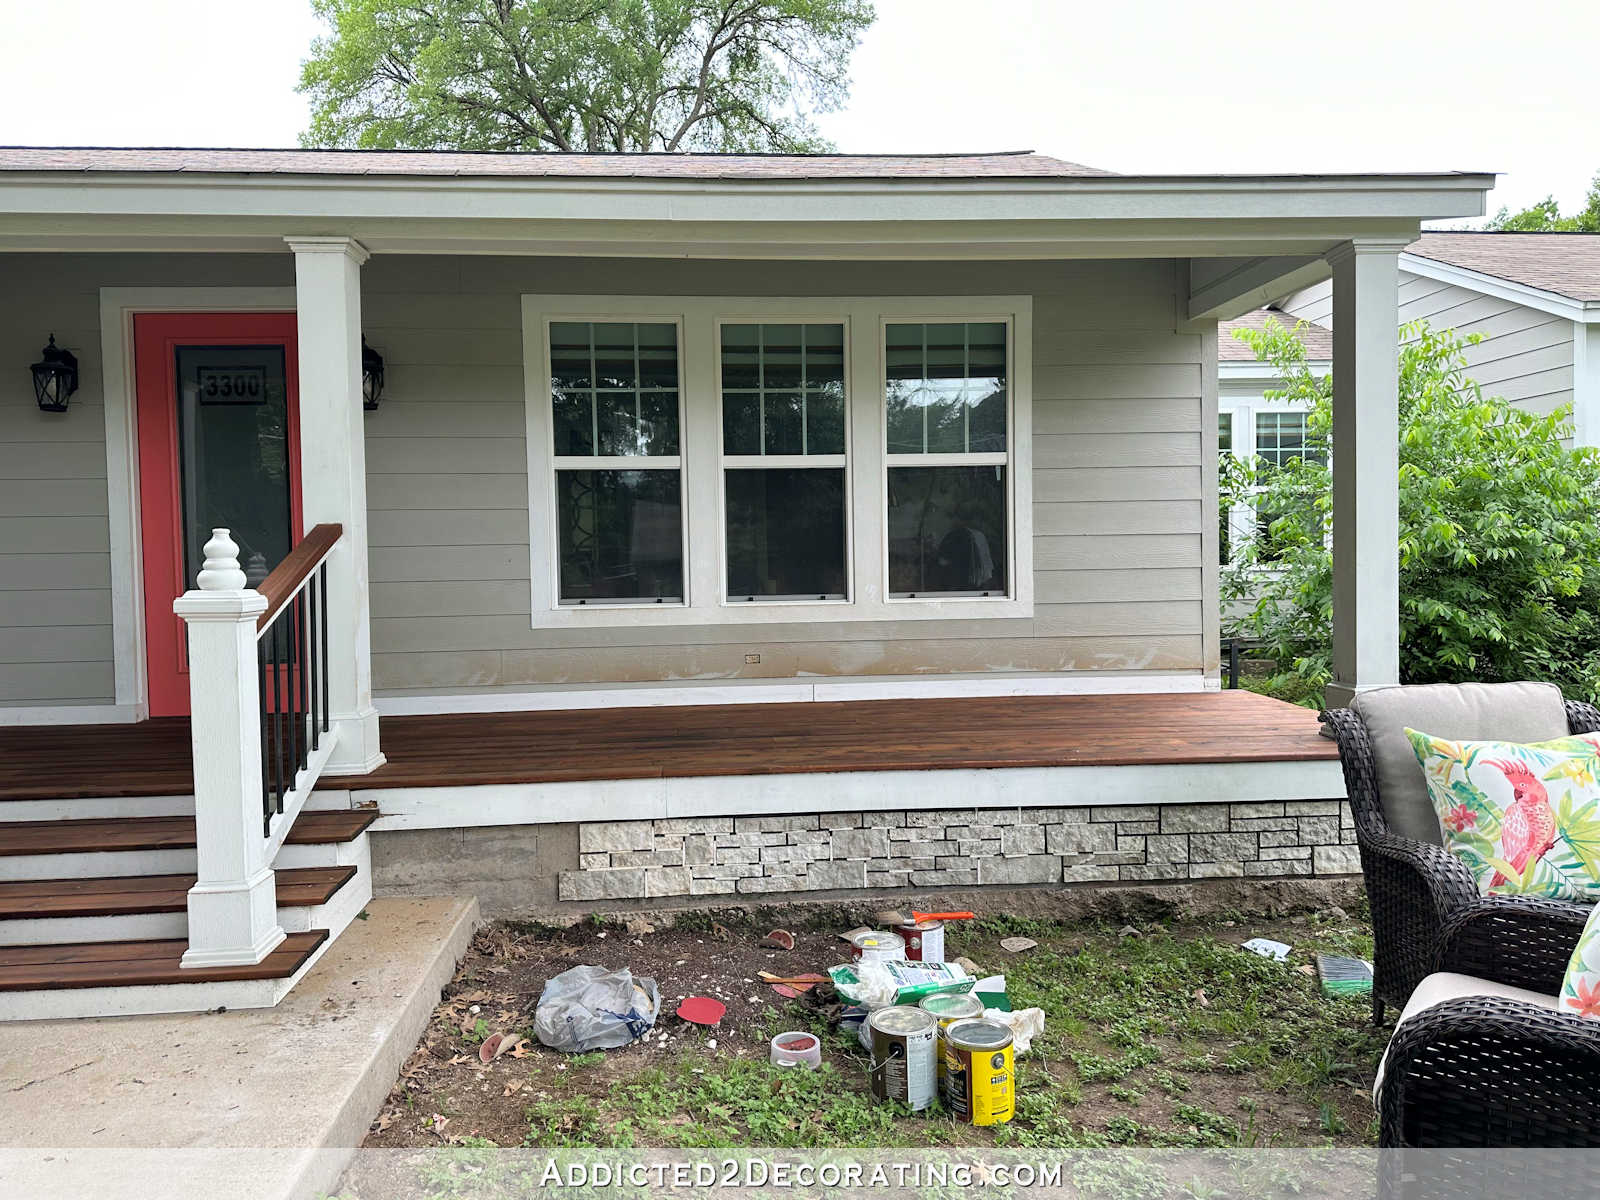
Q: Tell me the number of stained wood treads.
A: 3